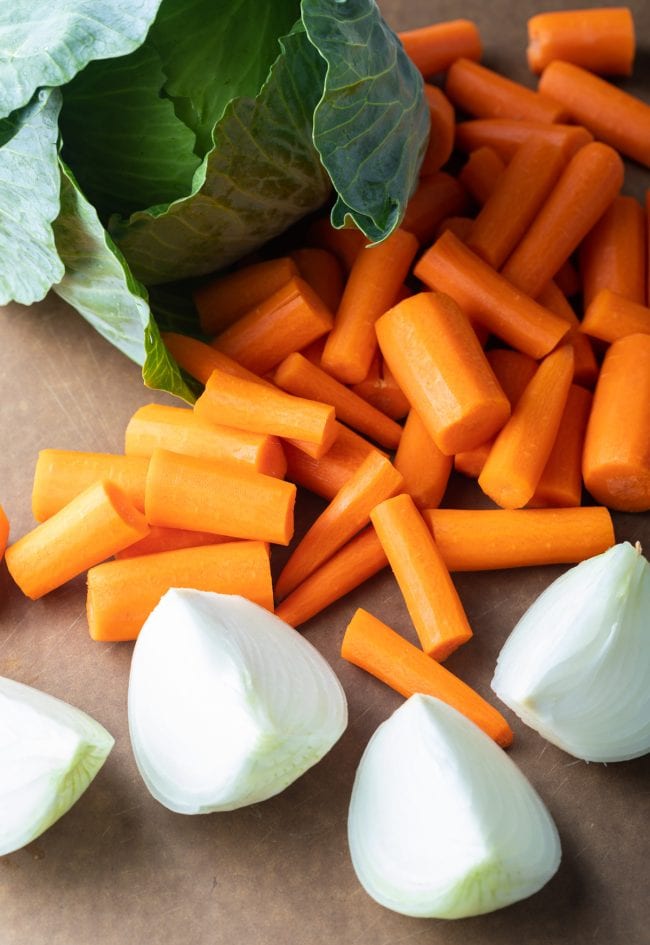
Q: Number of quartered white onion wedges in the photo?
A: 4